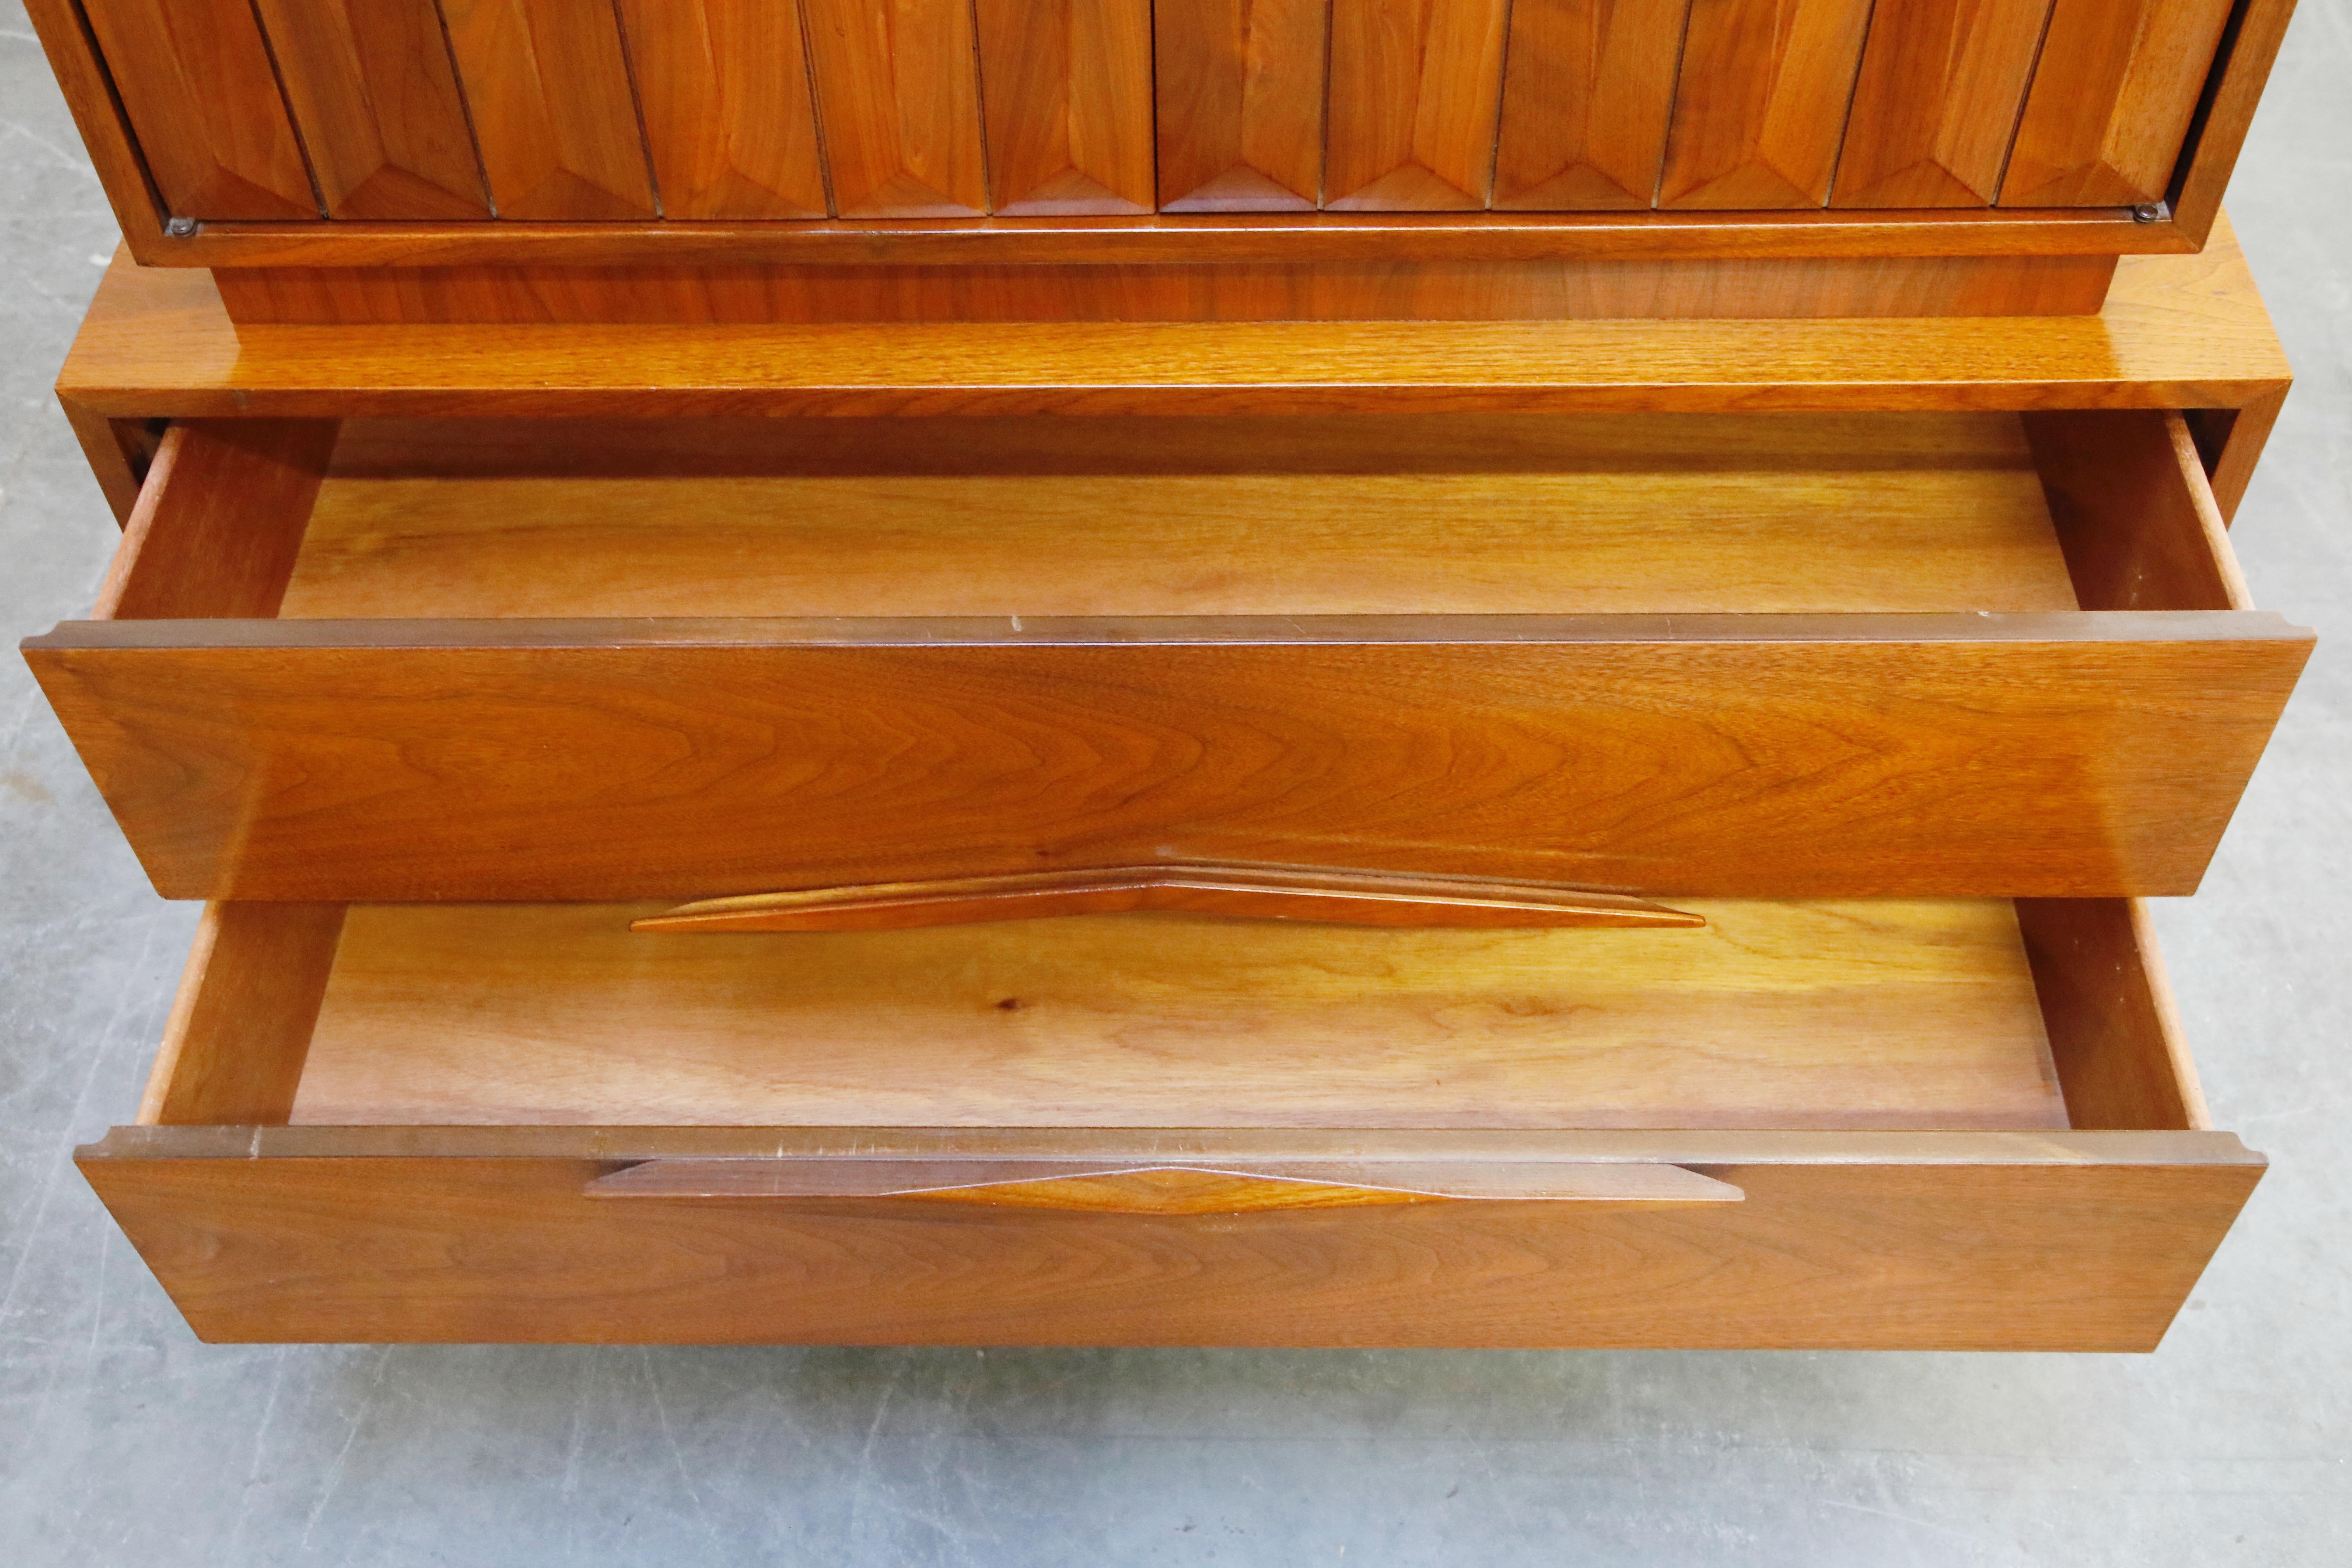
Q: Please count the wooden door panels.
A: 12